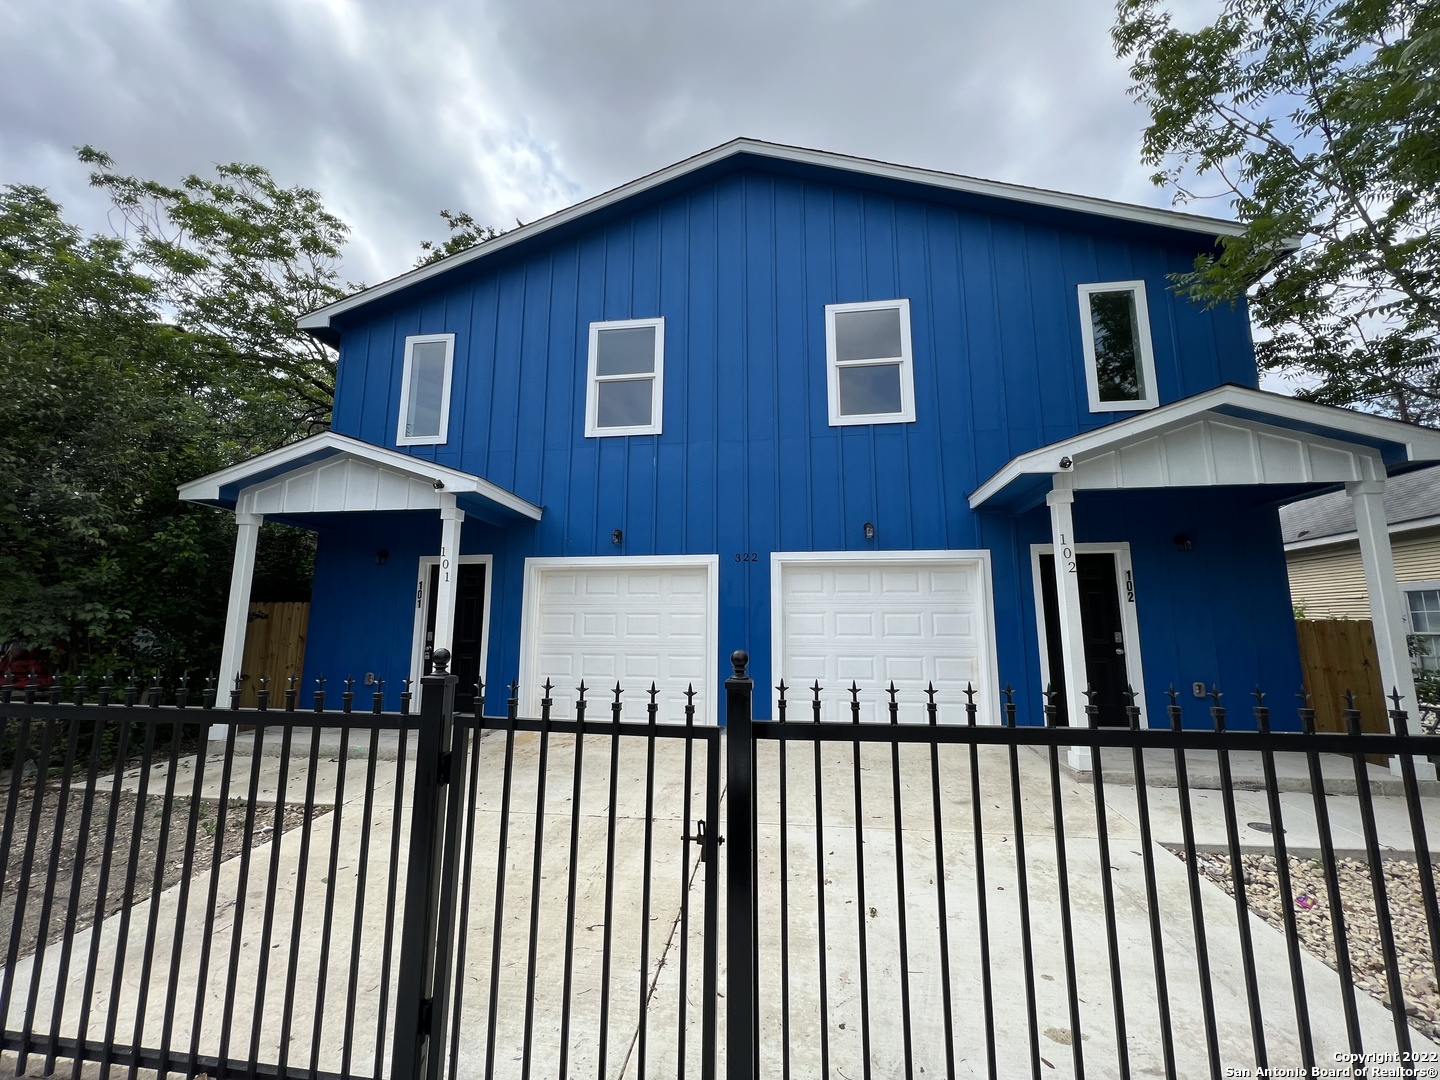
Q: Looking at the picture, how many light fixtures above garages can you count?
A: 2